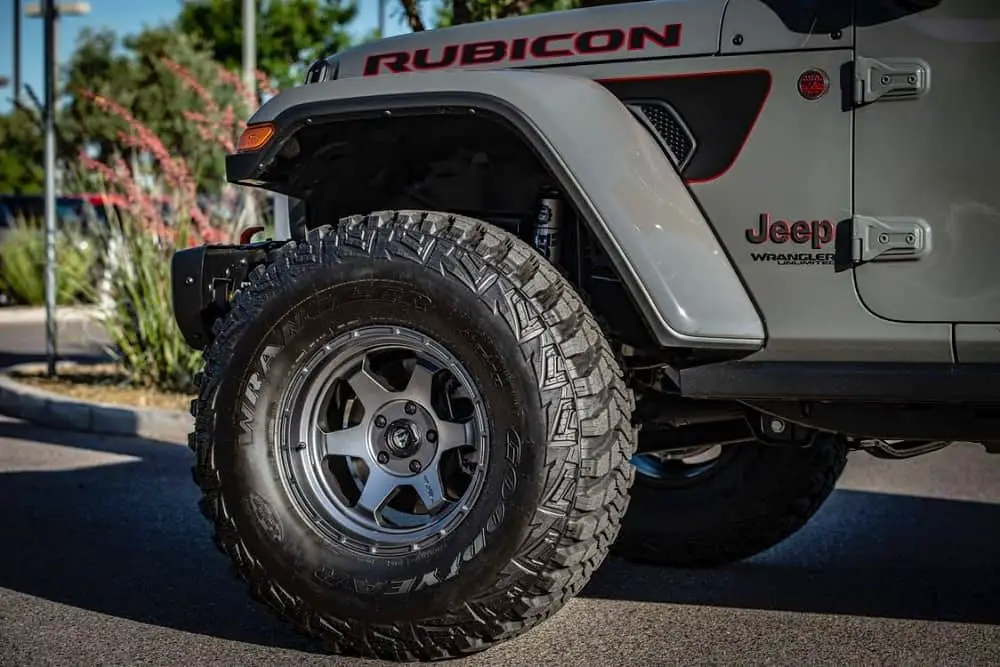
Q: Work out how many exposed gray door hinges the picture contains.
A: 2